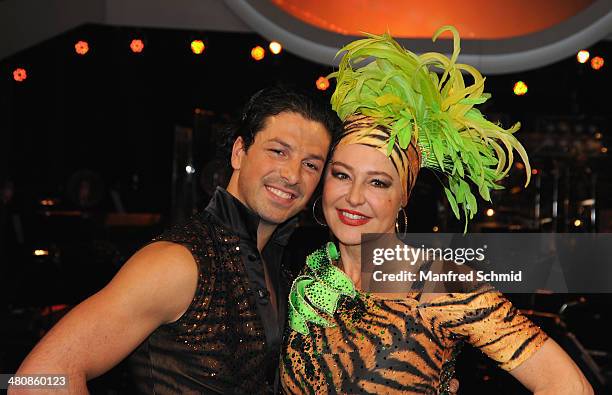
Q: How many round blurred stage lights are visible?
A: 10